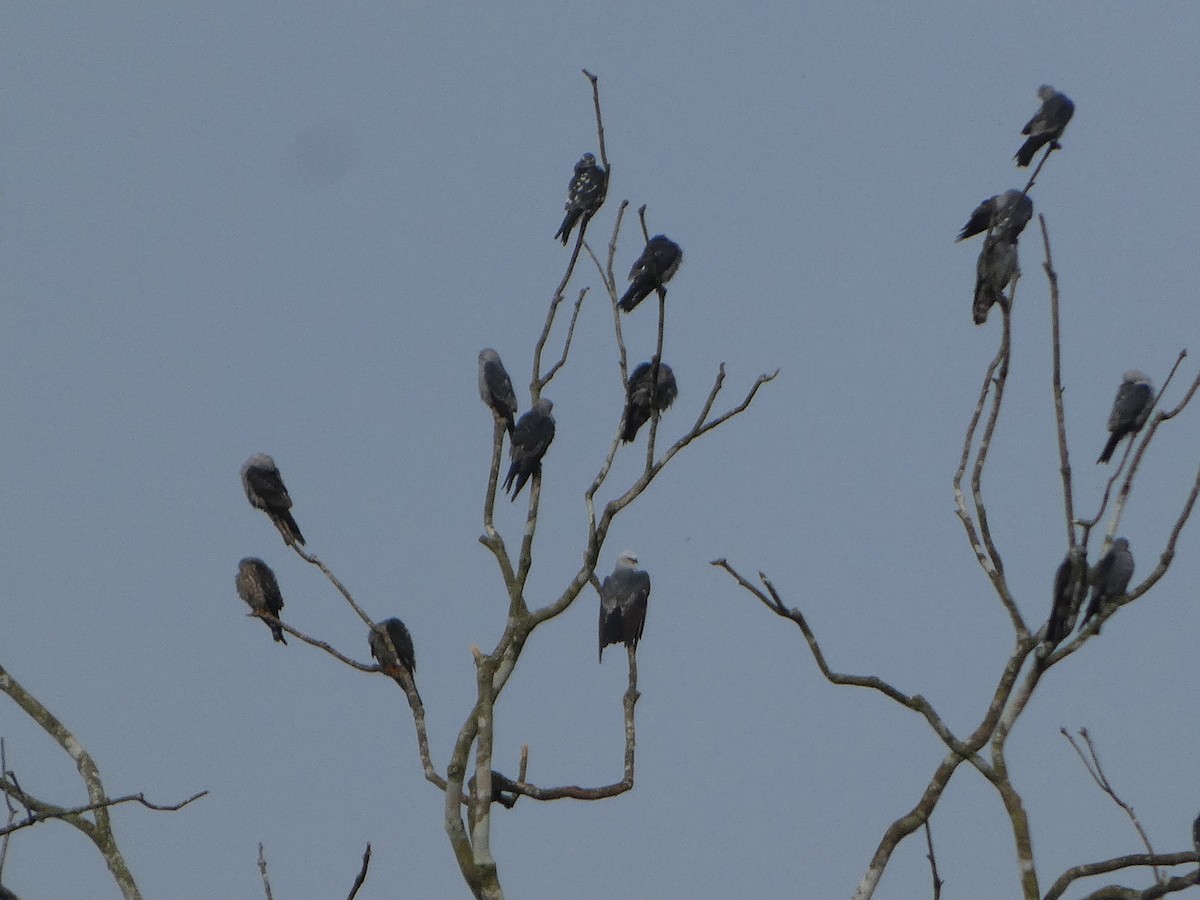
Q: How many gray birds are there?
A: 15